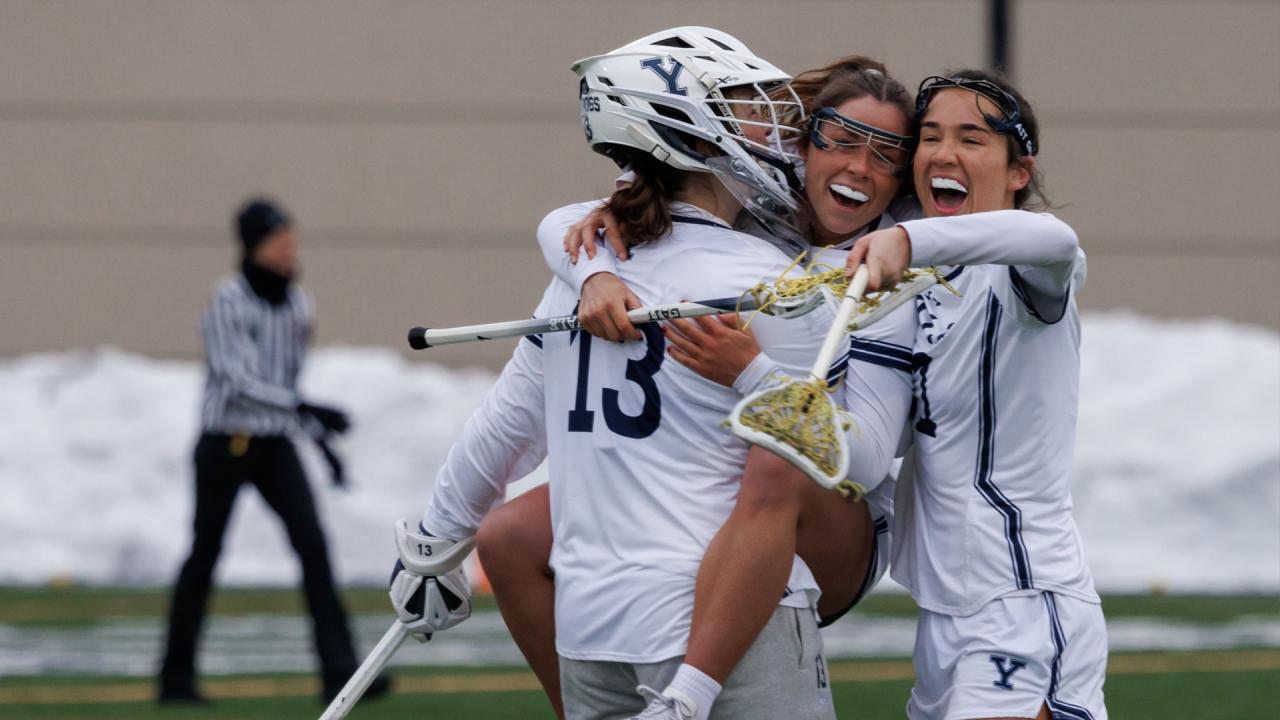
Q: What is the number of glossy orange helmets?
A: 0